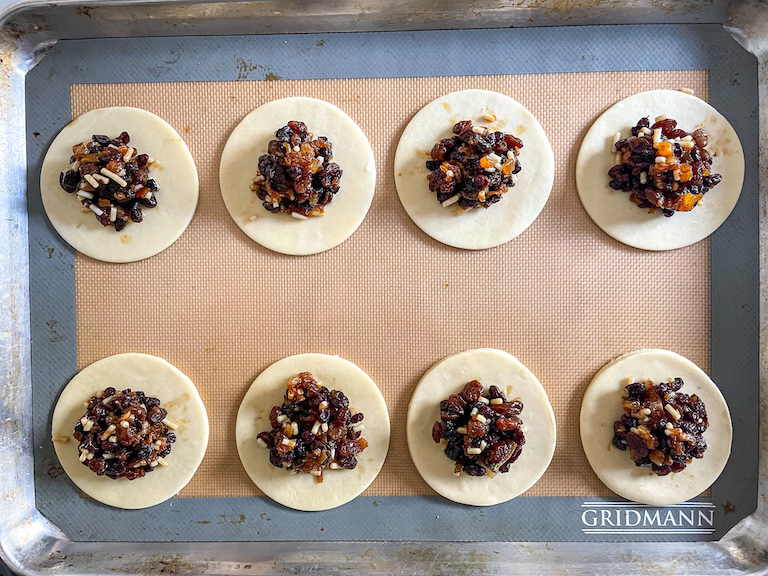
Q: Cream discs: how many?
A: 8